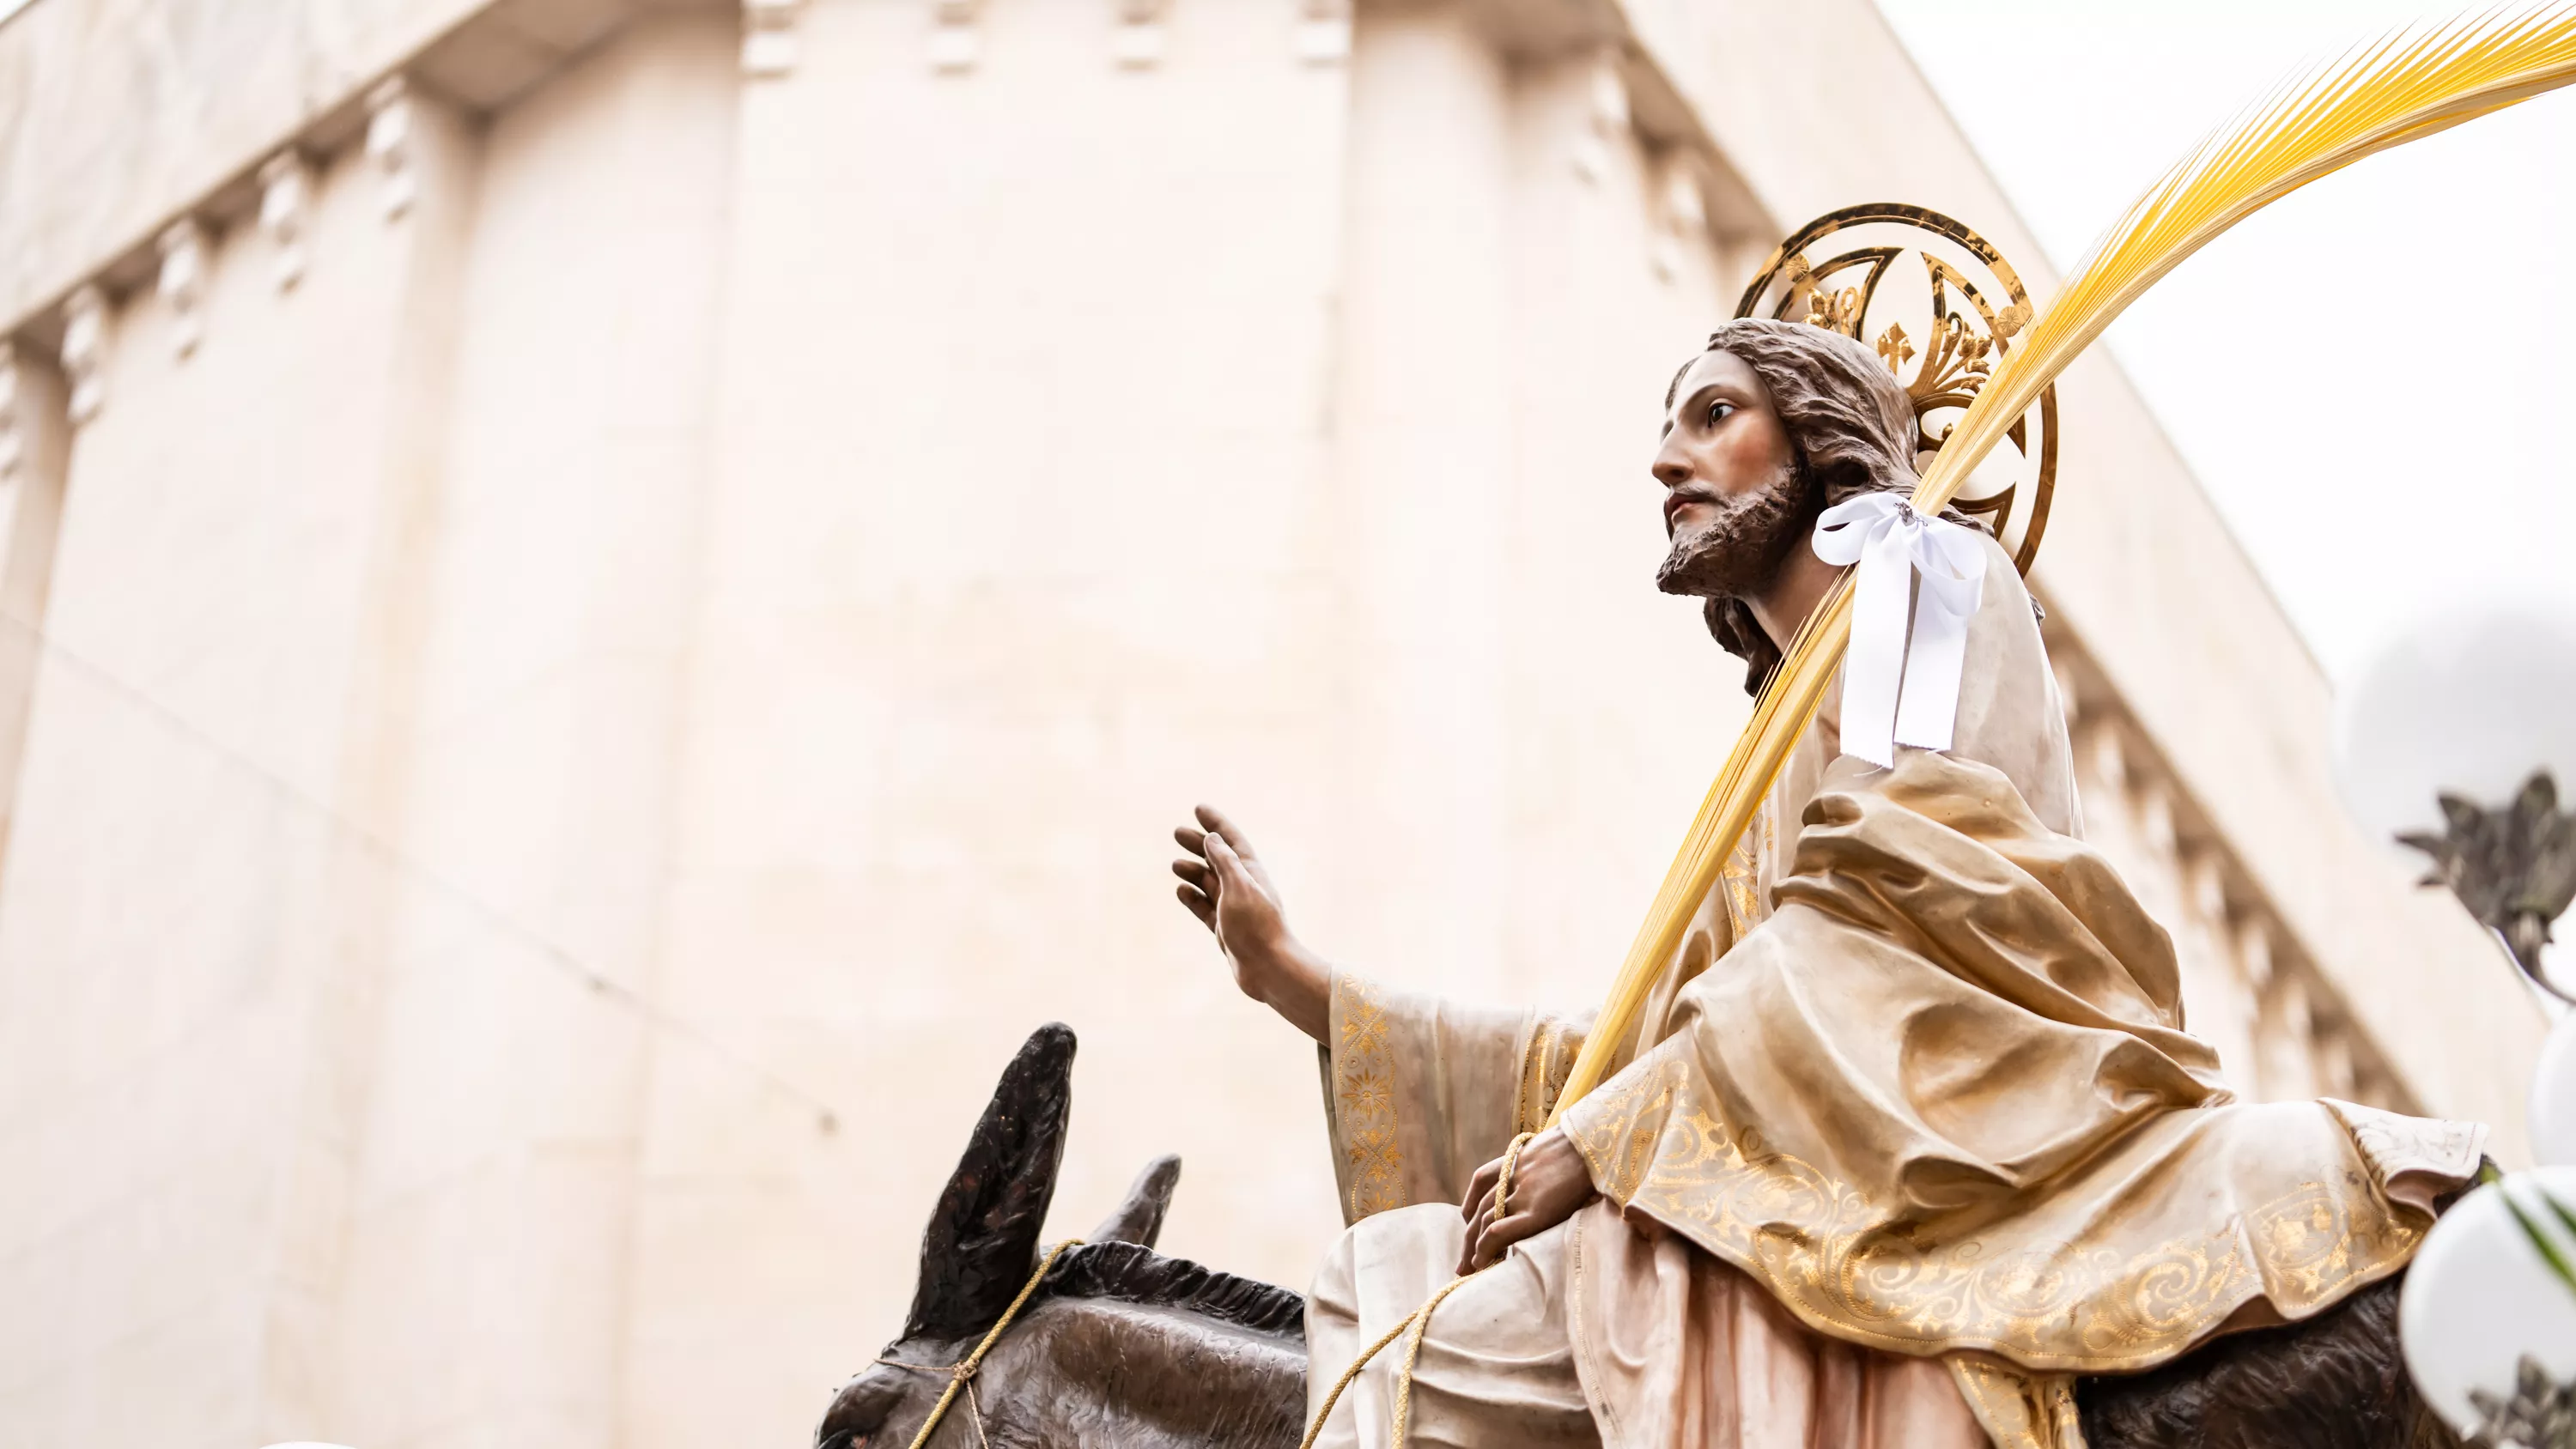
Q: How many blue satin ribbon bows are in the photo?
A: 0